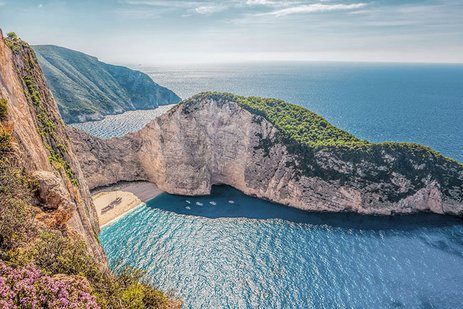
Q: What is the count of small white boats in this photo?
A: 5